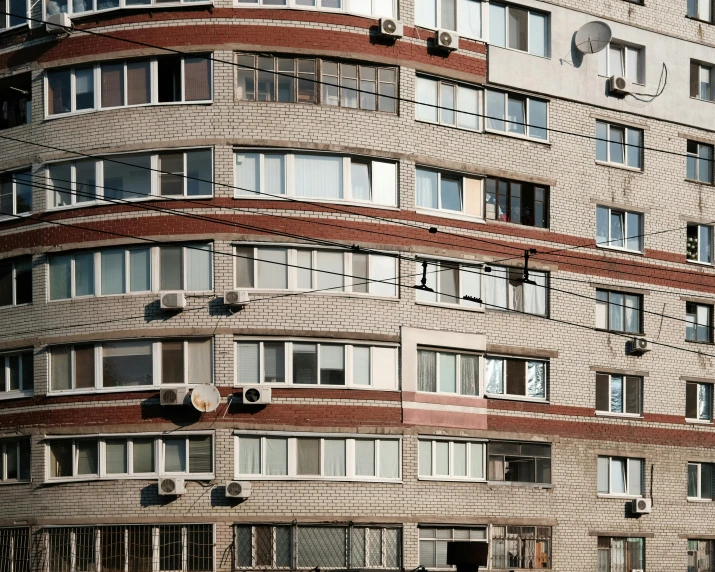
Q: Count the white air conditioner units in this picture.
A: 12